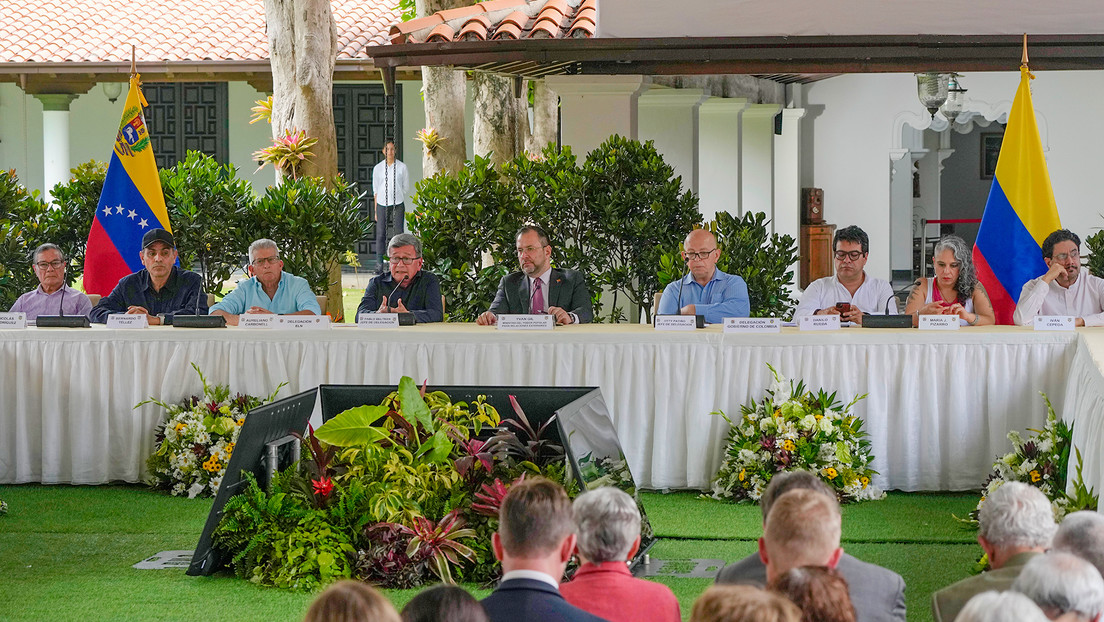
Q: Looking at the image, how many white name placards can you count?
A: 11